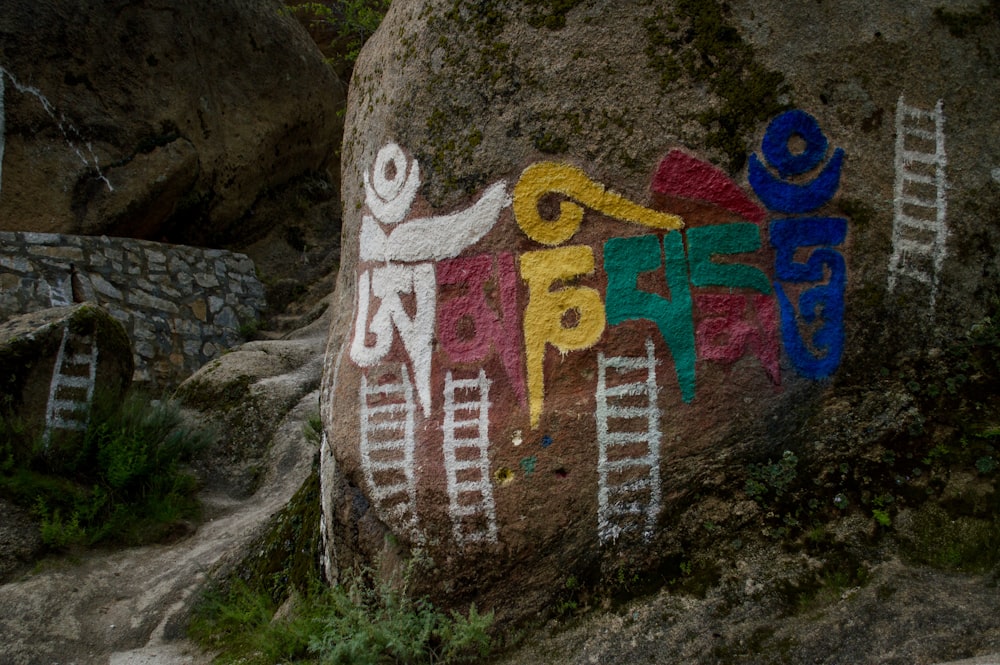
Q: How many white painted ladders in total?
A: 5